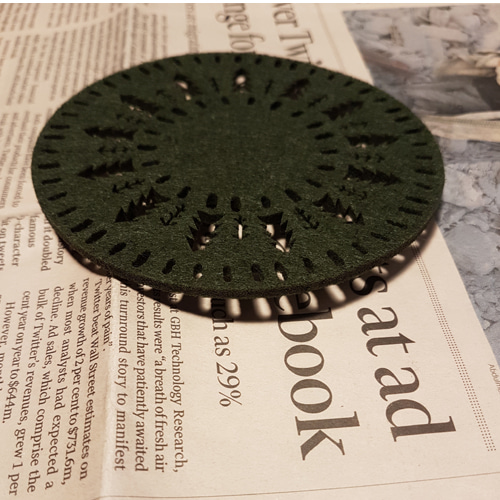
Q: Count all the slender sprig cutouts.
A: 13